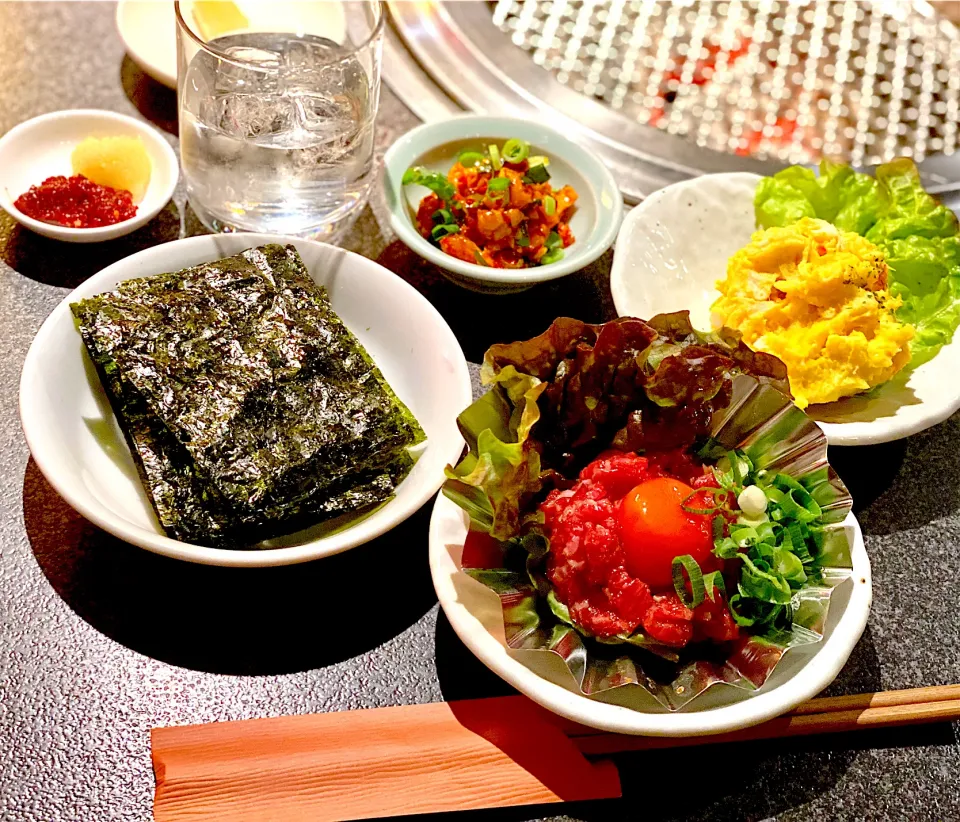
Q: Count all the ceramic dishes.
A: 6